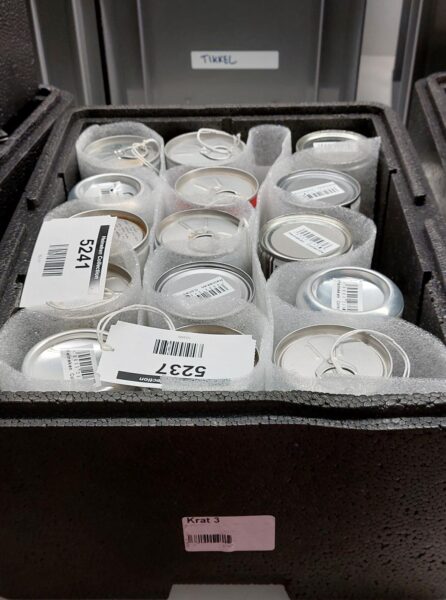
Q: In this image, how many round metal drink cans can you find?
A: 15